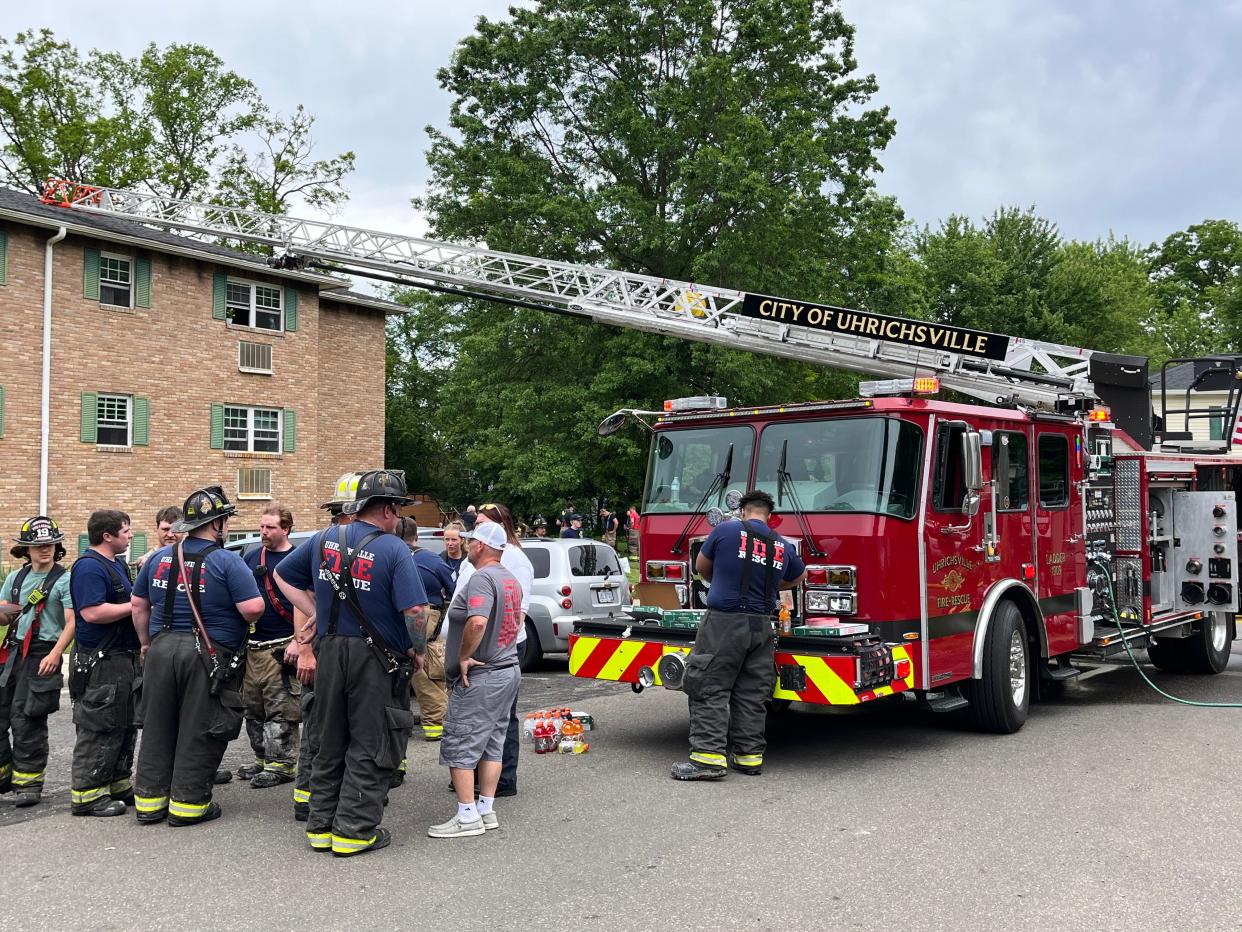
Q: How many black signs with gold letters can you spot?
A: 1